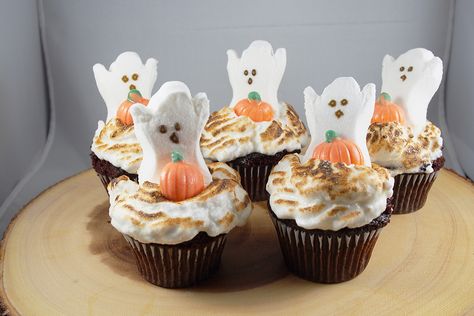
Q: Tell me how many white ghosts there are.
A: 5